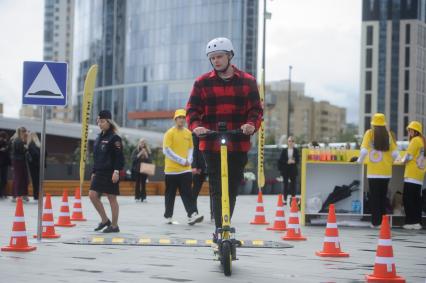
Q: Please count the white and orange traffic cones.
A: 9